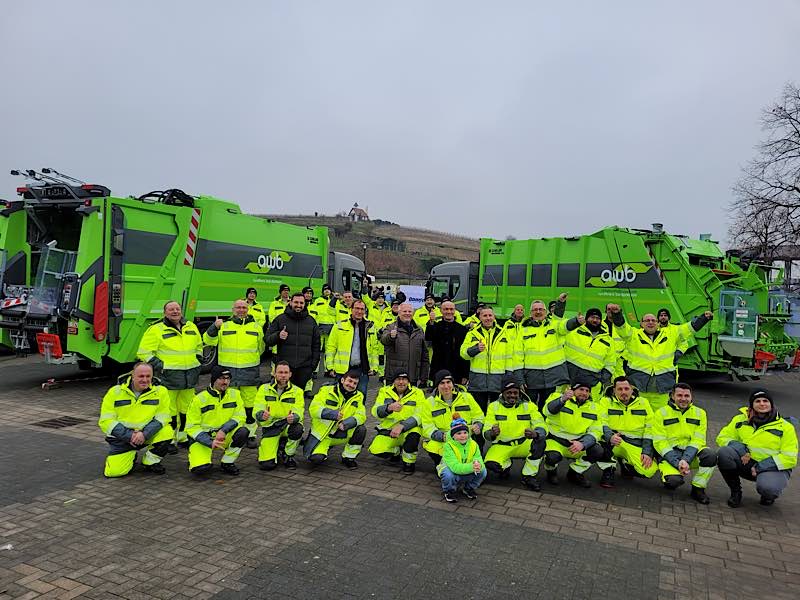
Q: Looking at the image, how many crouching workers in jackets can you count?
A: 11